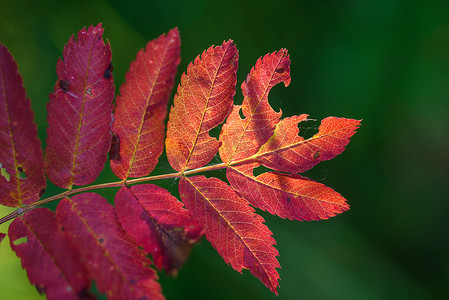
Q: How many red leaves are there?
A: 11